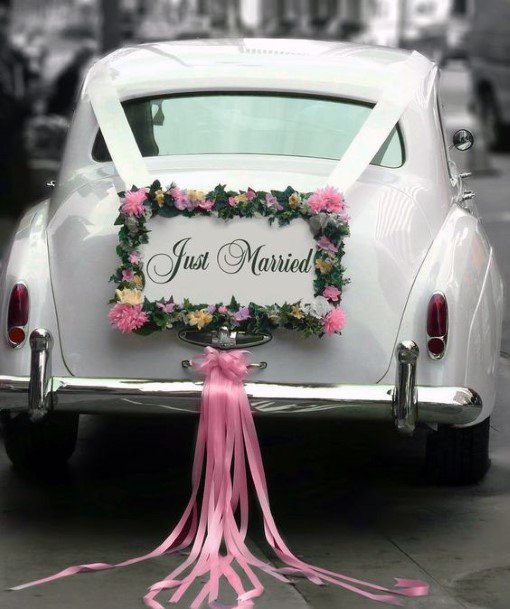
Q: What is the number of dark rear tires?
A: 2